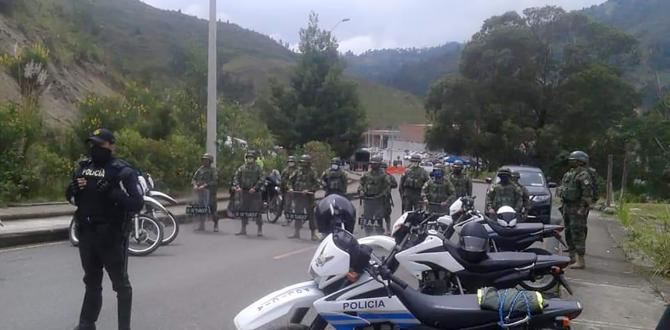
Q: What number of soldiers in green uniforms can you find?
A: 12